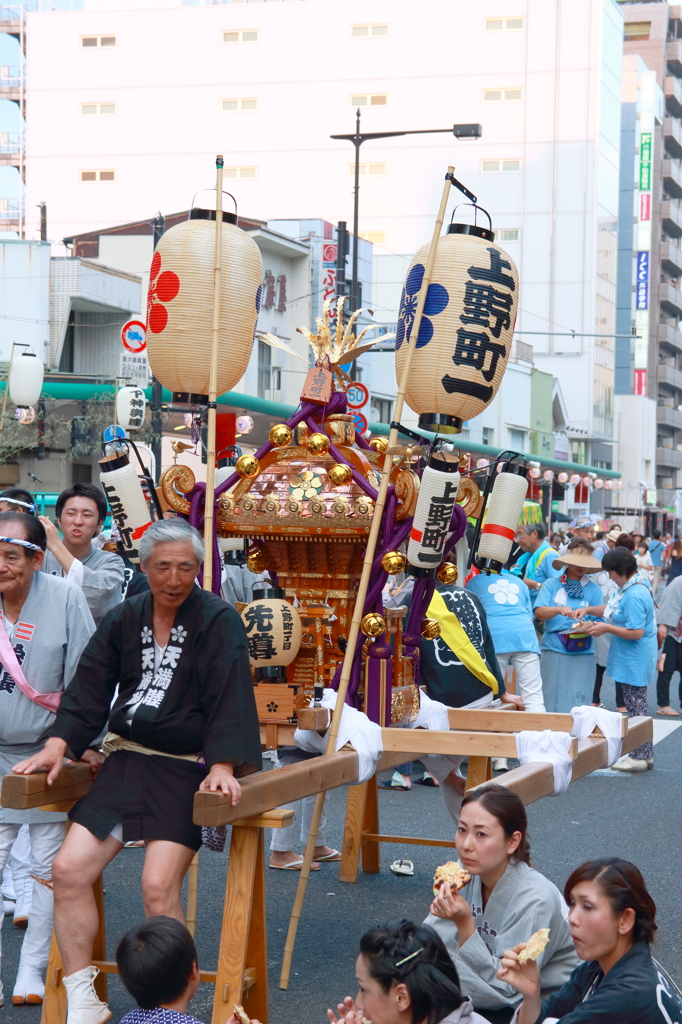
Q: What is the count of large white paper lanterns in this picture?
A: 2